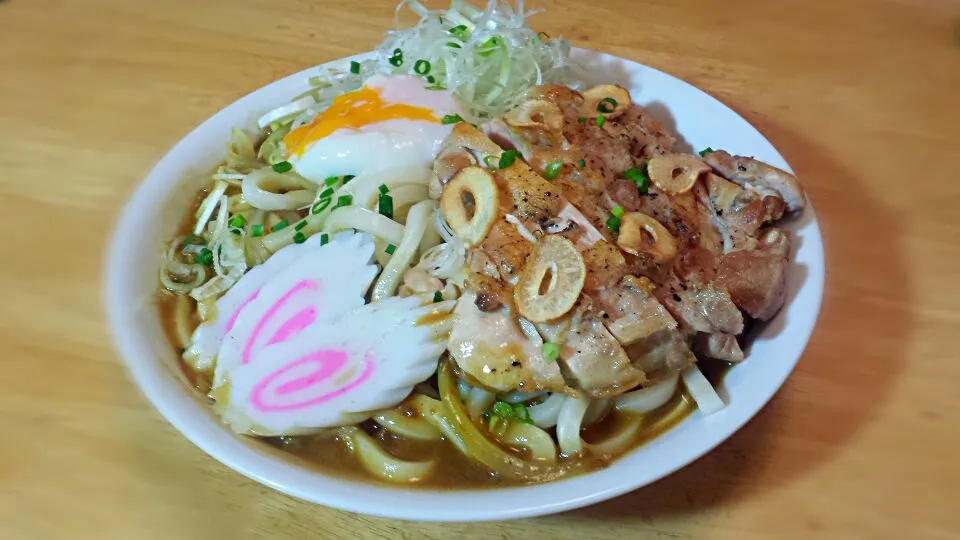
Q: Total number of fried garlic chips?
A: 6